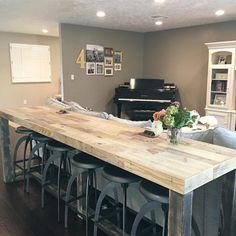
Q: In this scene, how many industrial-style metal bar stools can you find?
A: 6